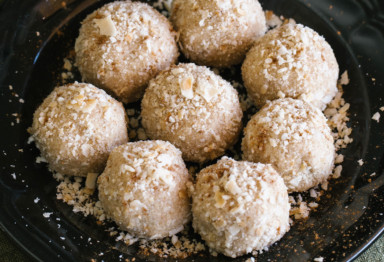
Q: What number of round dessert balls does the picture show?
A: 8